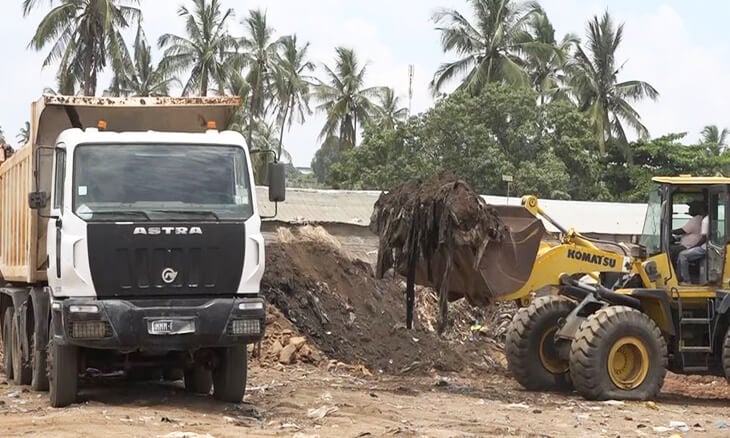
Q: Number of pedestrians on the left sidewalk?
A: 0